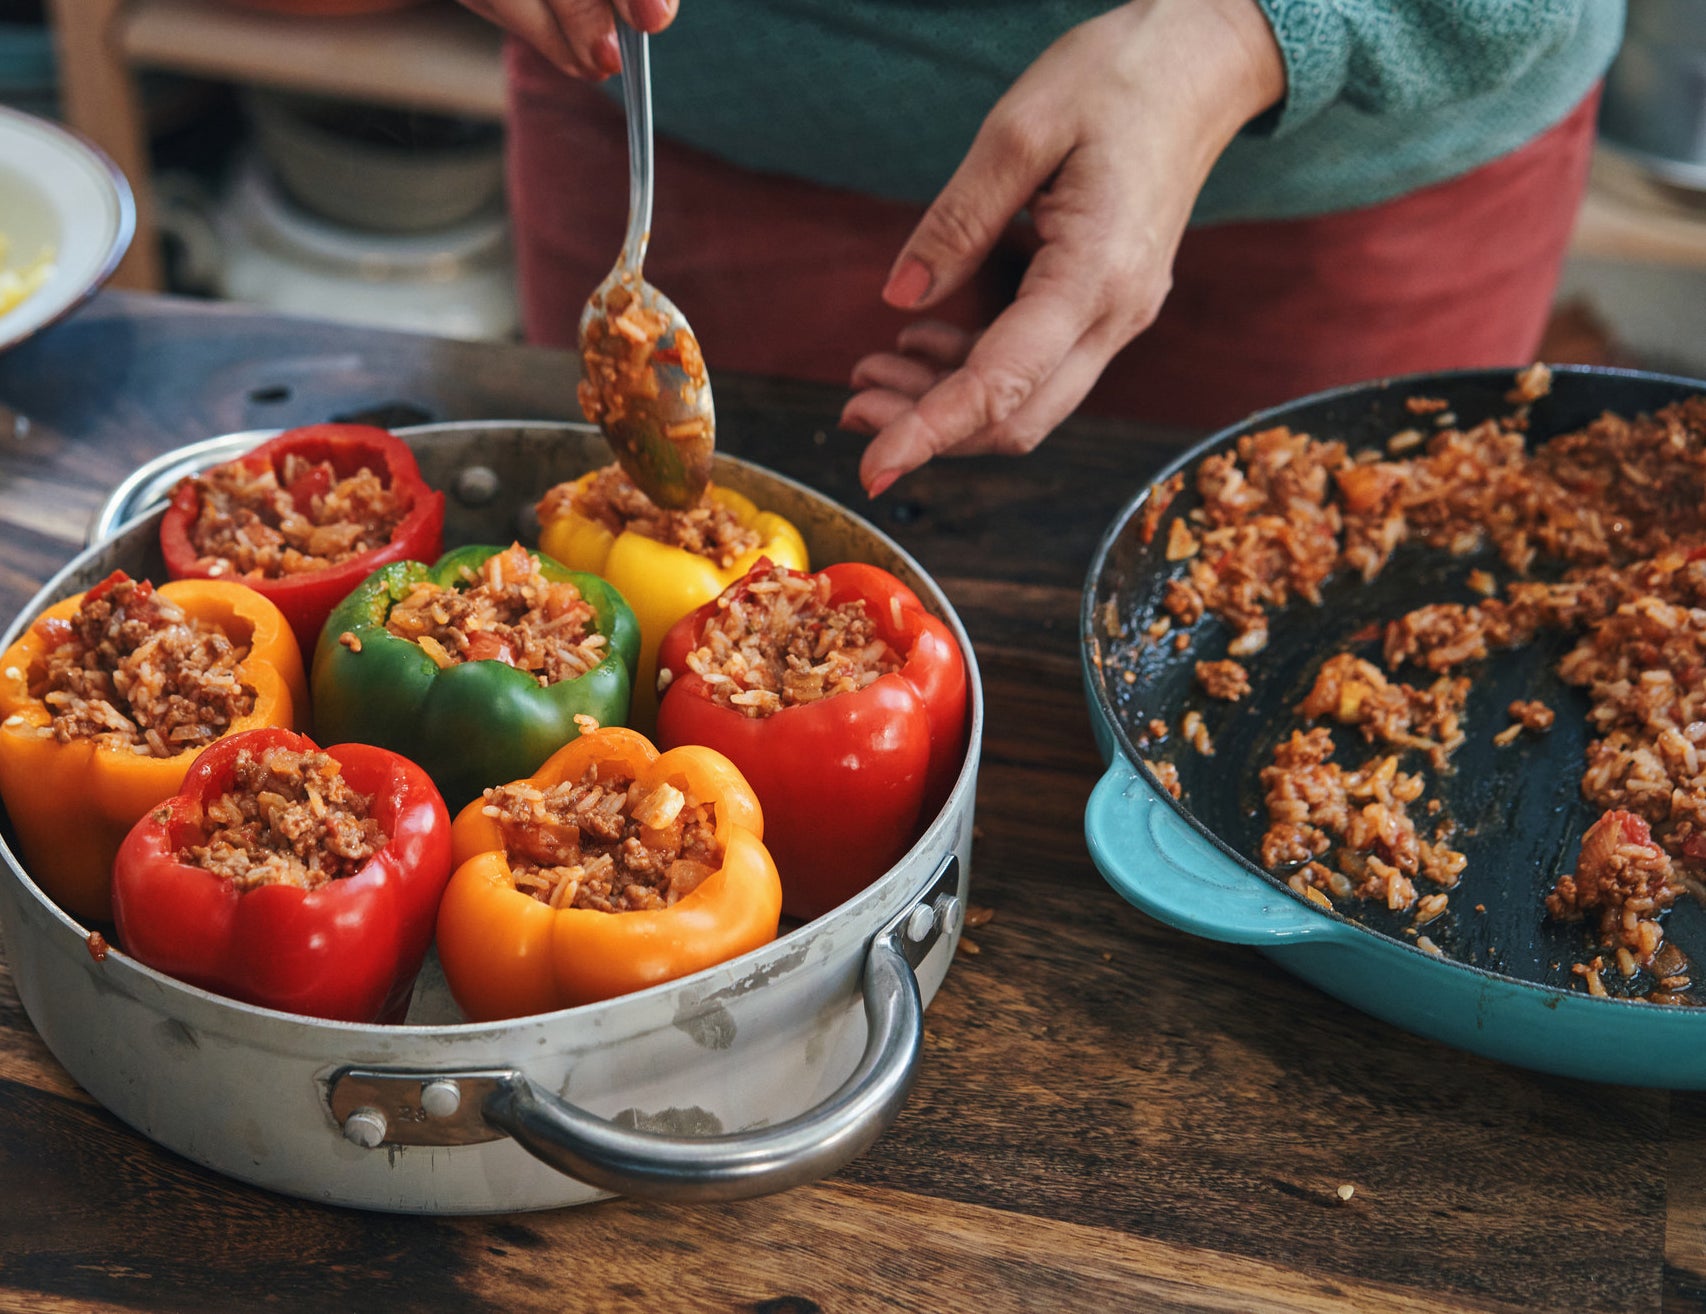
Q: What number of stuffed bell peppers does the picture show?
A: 7